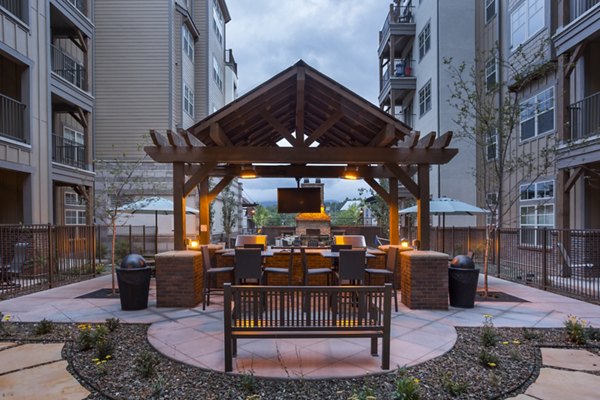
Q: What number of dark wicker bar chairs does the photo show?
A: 8